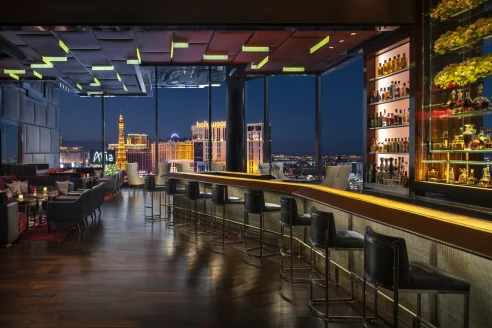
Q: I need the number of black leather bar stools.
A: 8